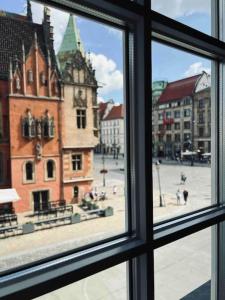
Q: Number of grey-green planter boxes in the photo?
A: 3